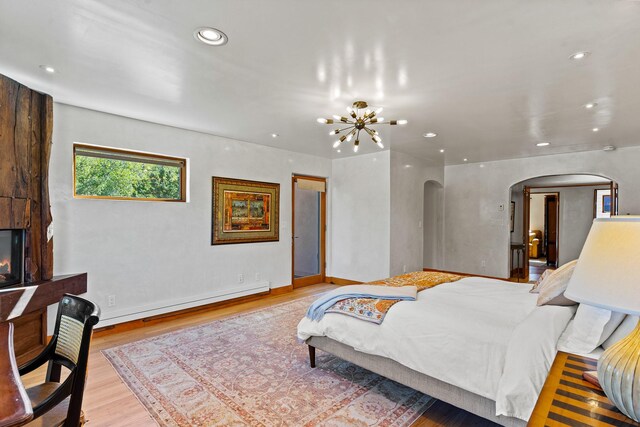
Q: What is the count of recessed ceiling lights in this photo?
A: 11